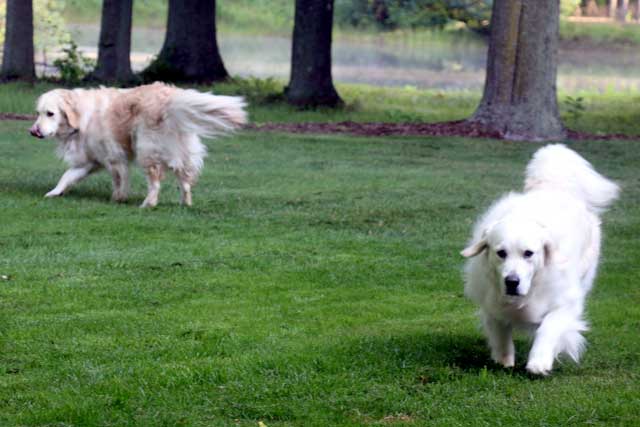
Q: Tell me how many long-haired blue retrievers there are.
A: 0